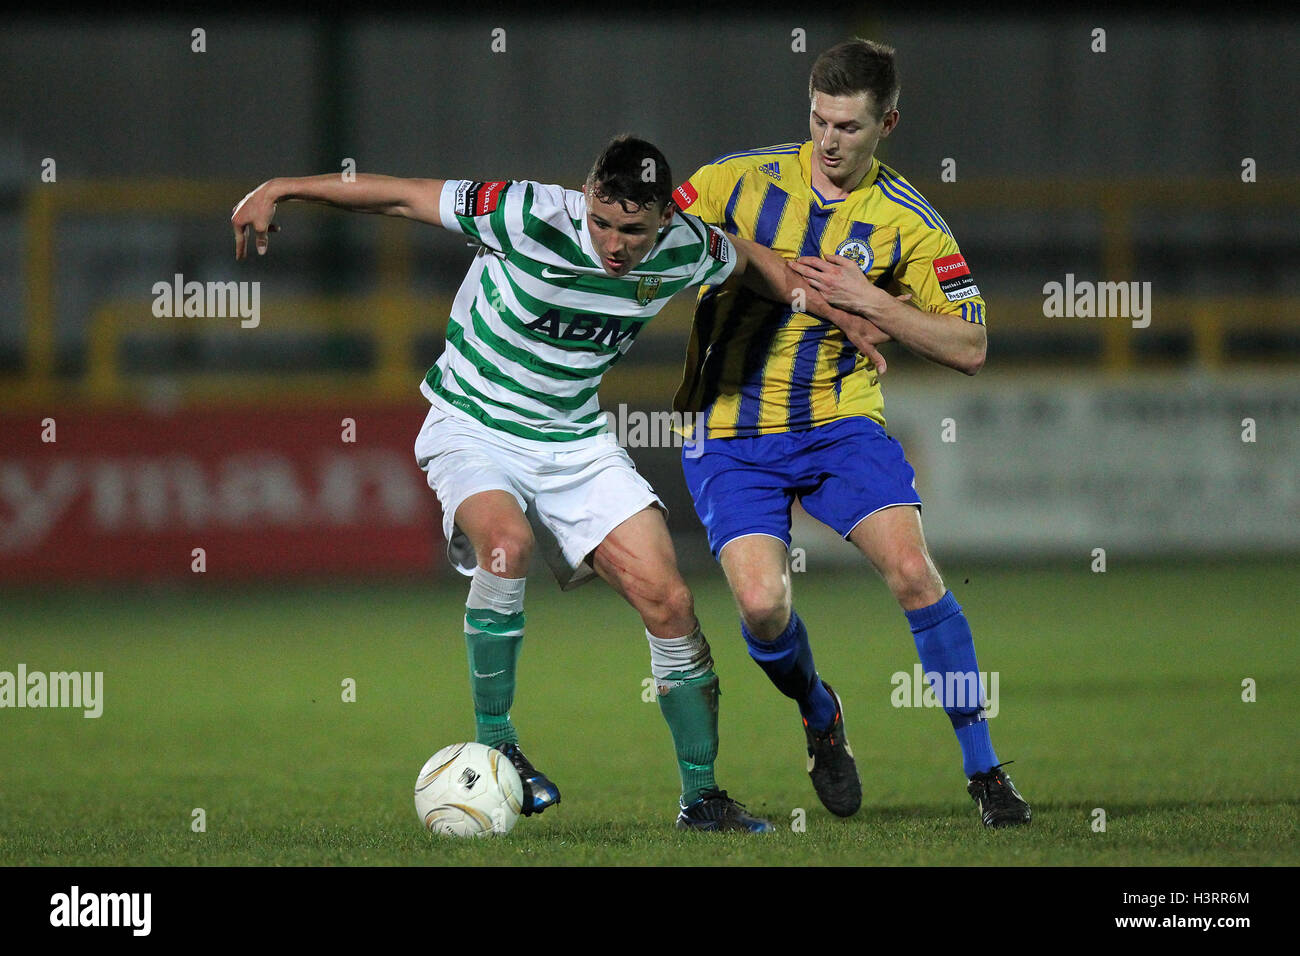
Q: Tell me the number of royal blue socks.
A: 2